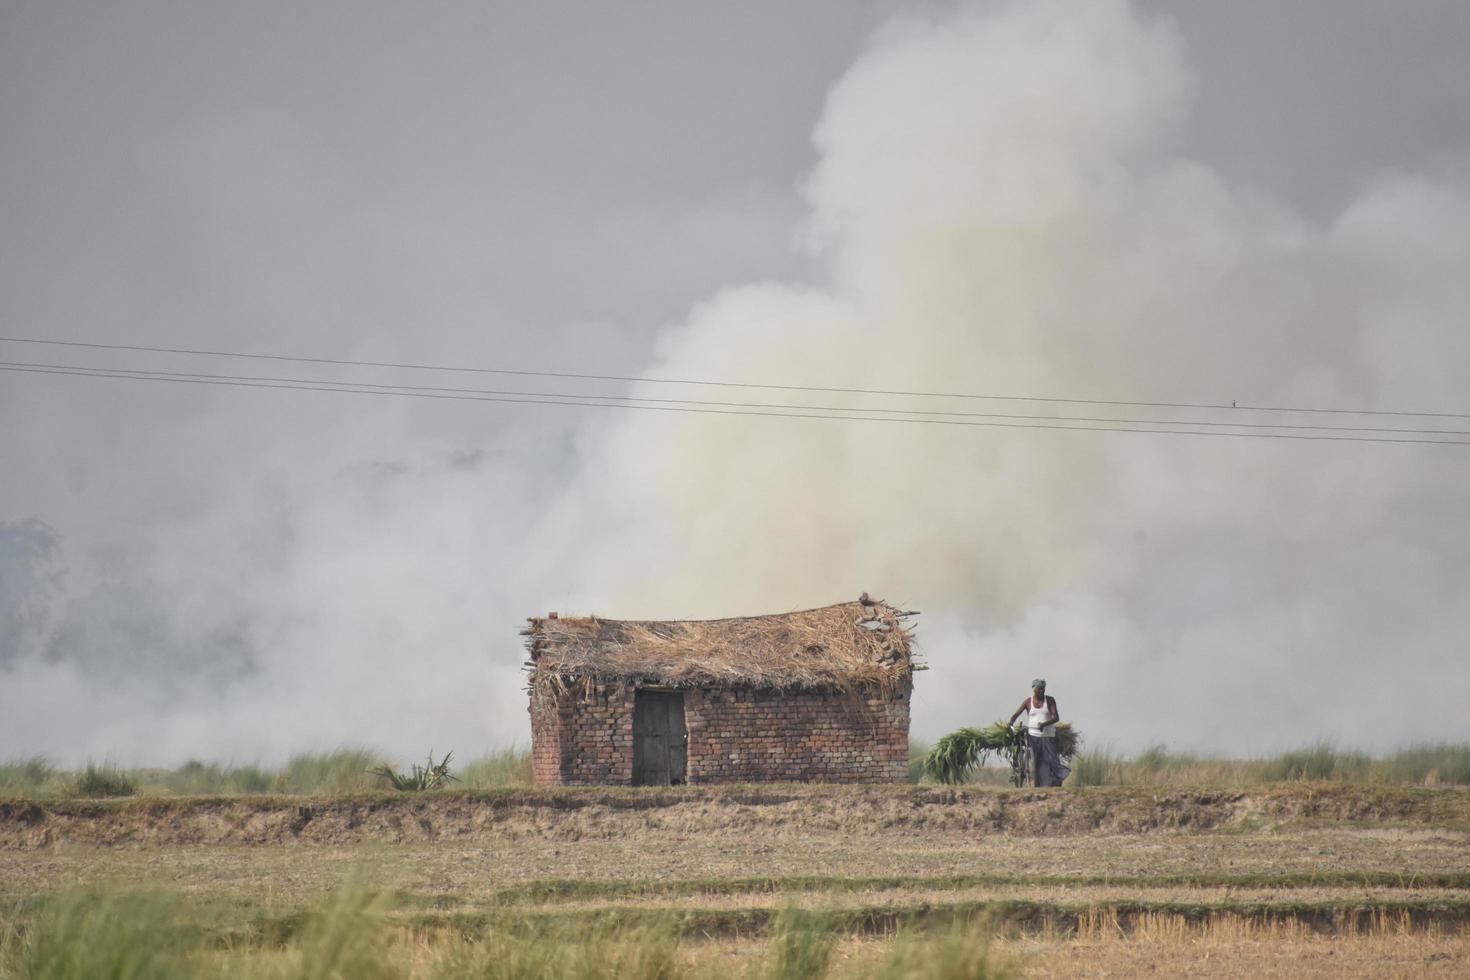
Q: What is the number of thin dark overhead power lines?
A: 3